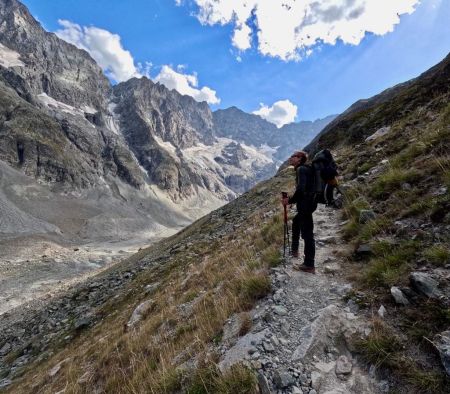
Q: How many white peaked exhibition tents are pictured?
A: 0